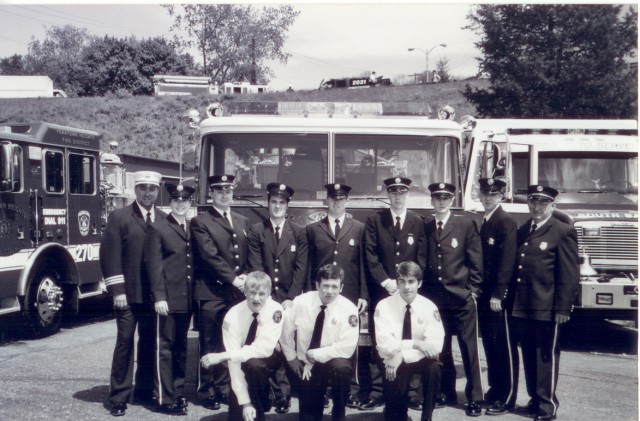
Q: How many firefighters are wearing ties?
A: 12